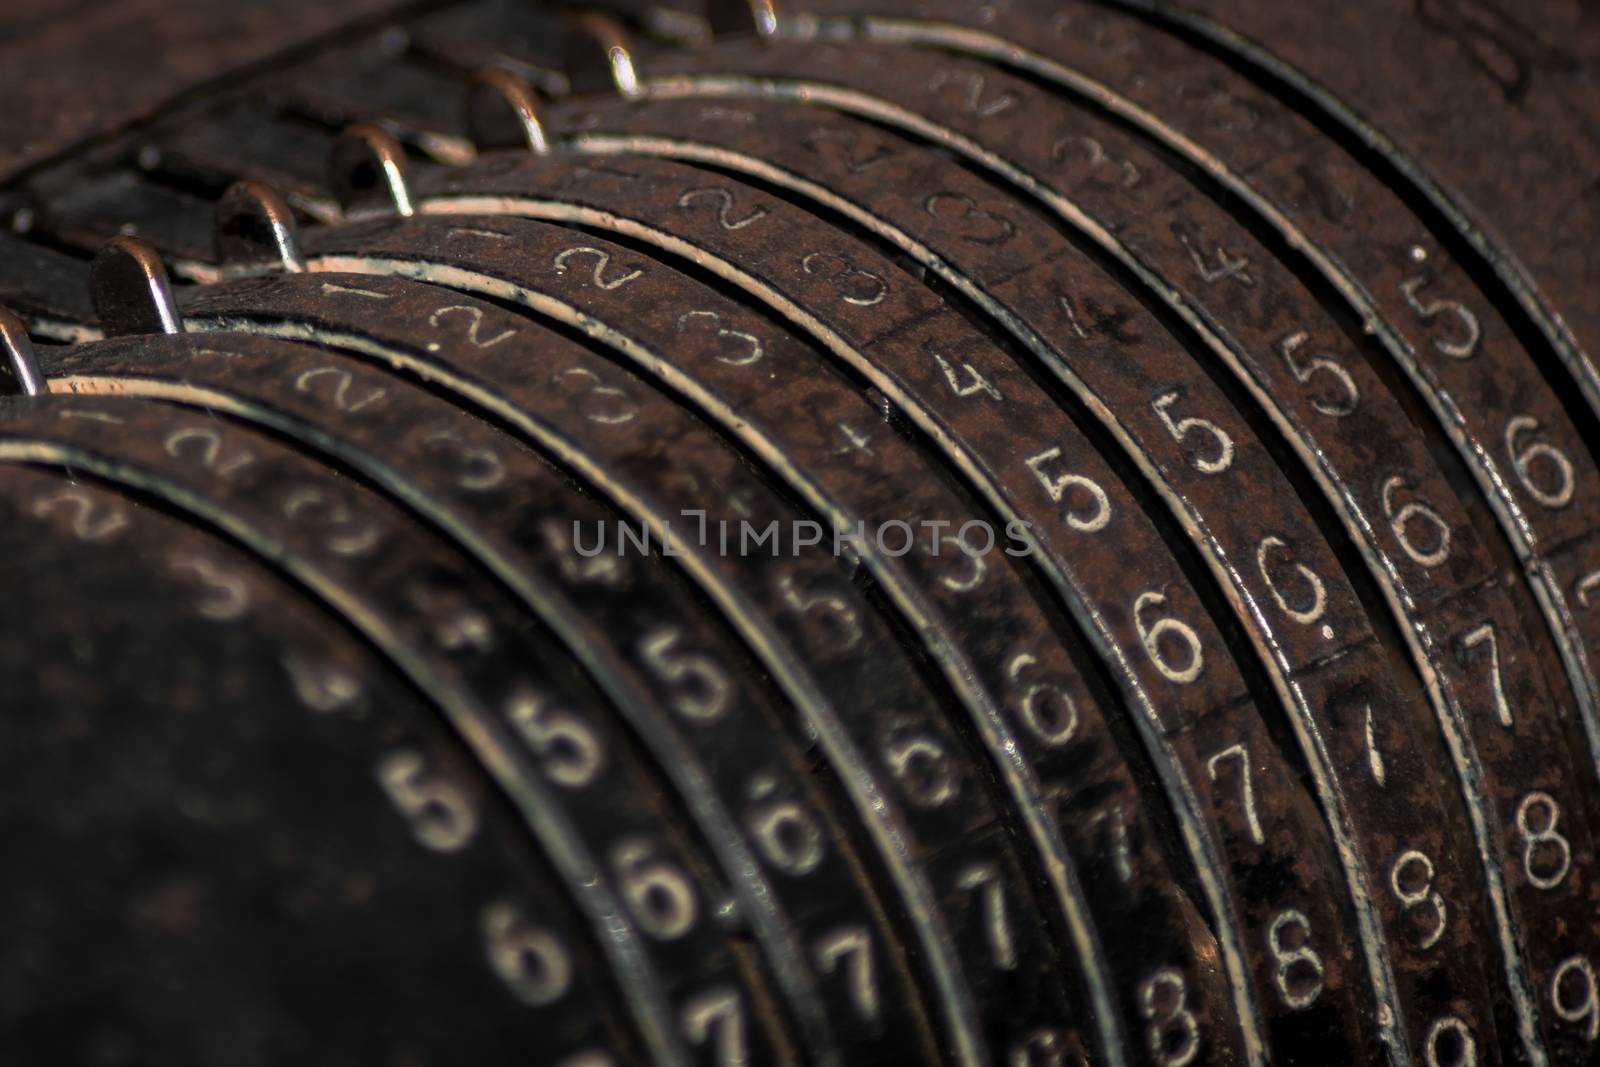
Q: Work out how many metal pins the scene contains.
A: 7